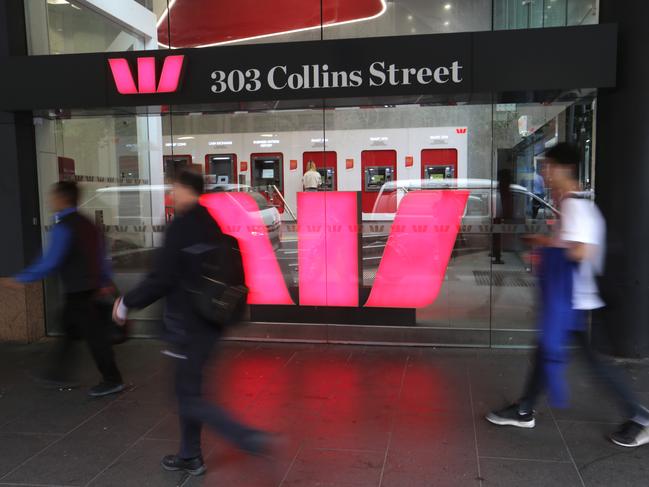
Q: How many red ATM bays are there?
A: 6